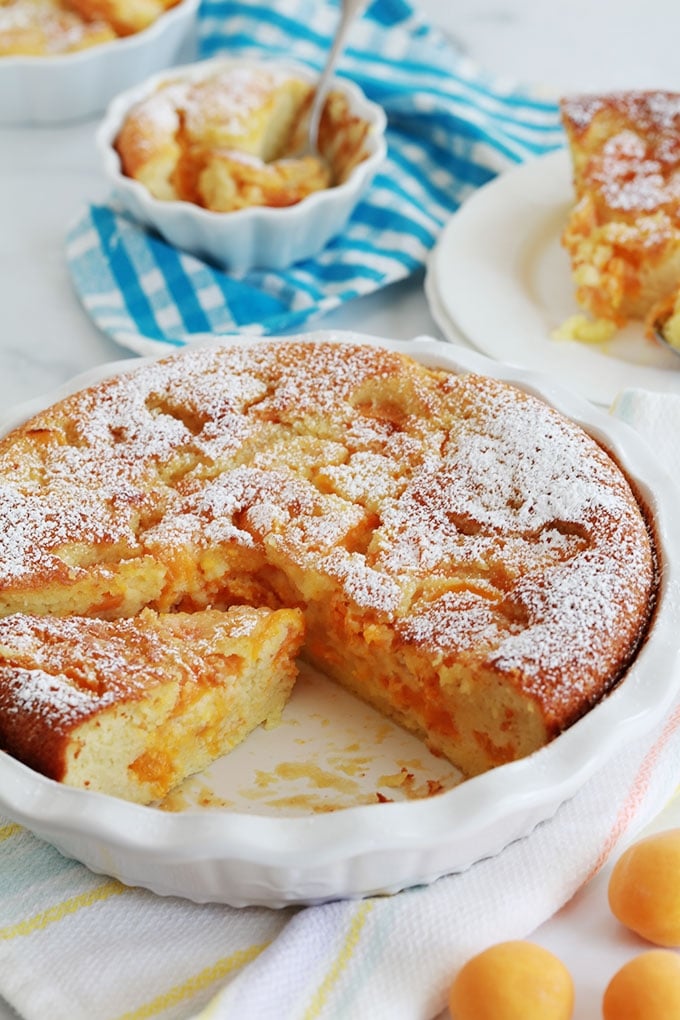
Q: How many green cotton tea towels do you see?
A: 0